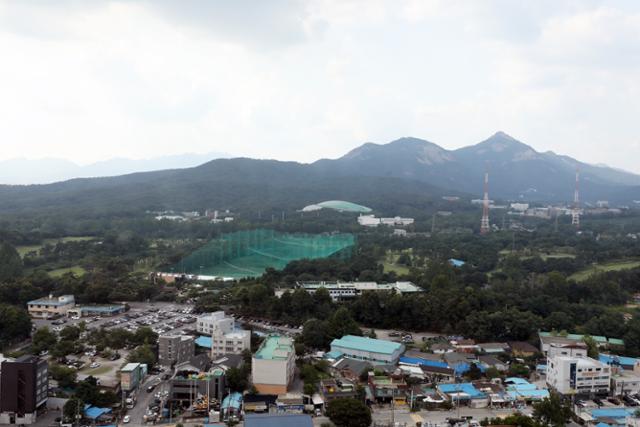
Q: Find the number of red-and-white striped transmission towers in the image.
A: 2